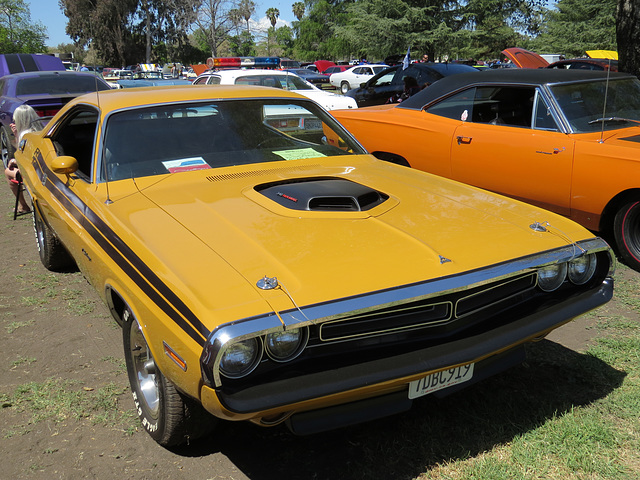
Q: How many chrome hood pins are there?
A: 2